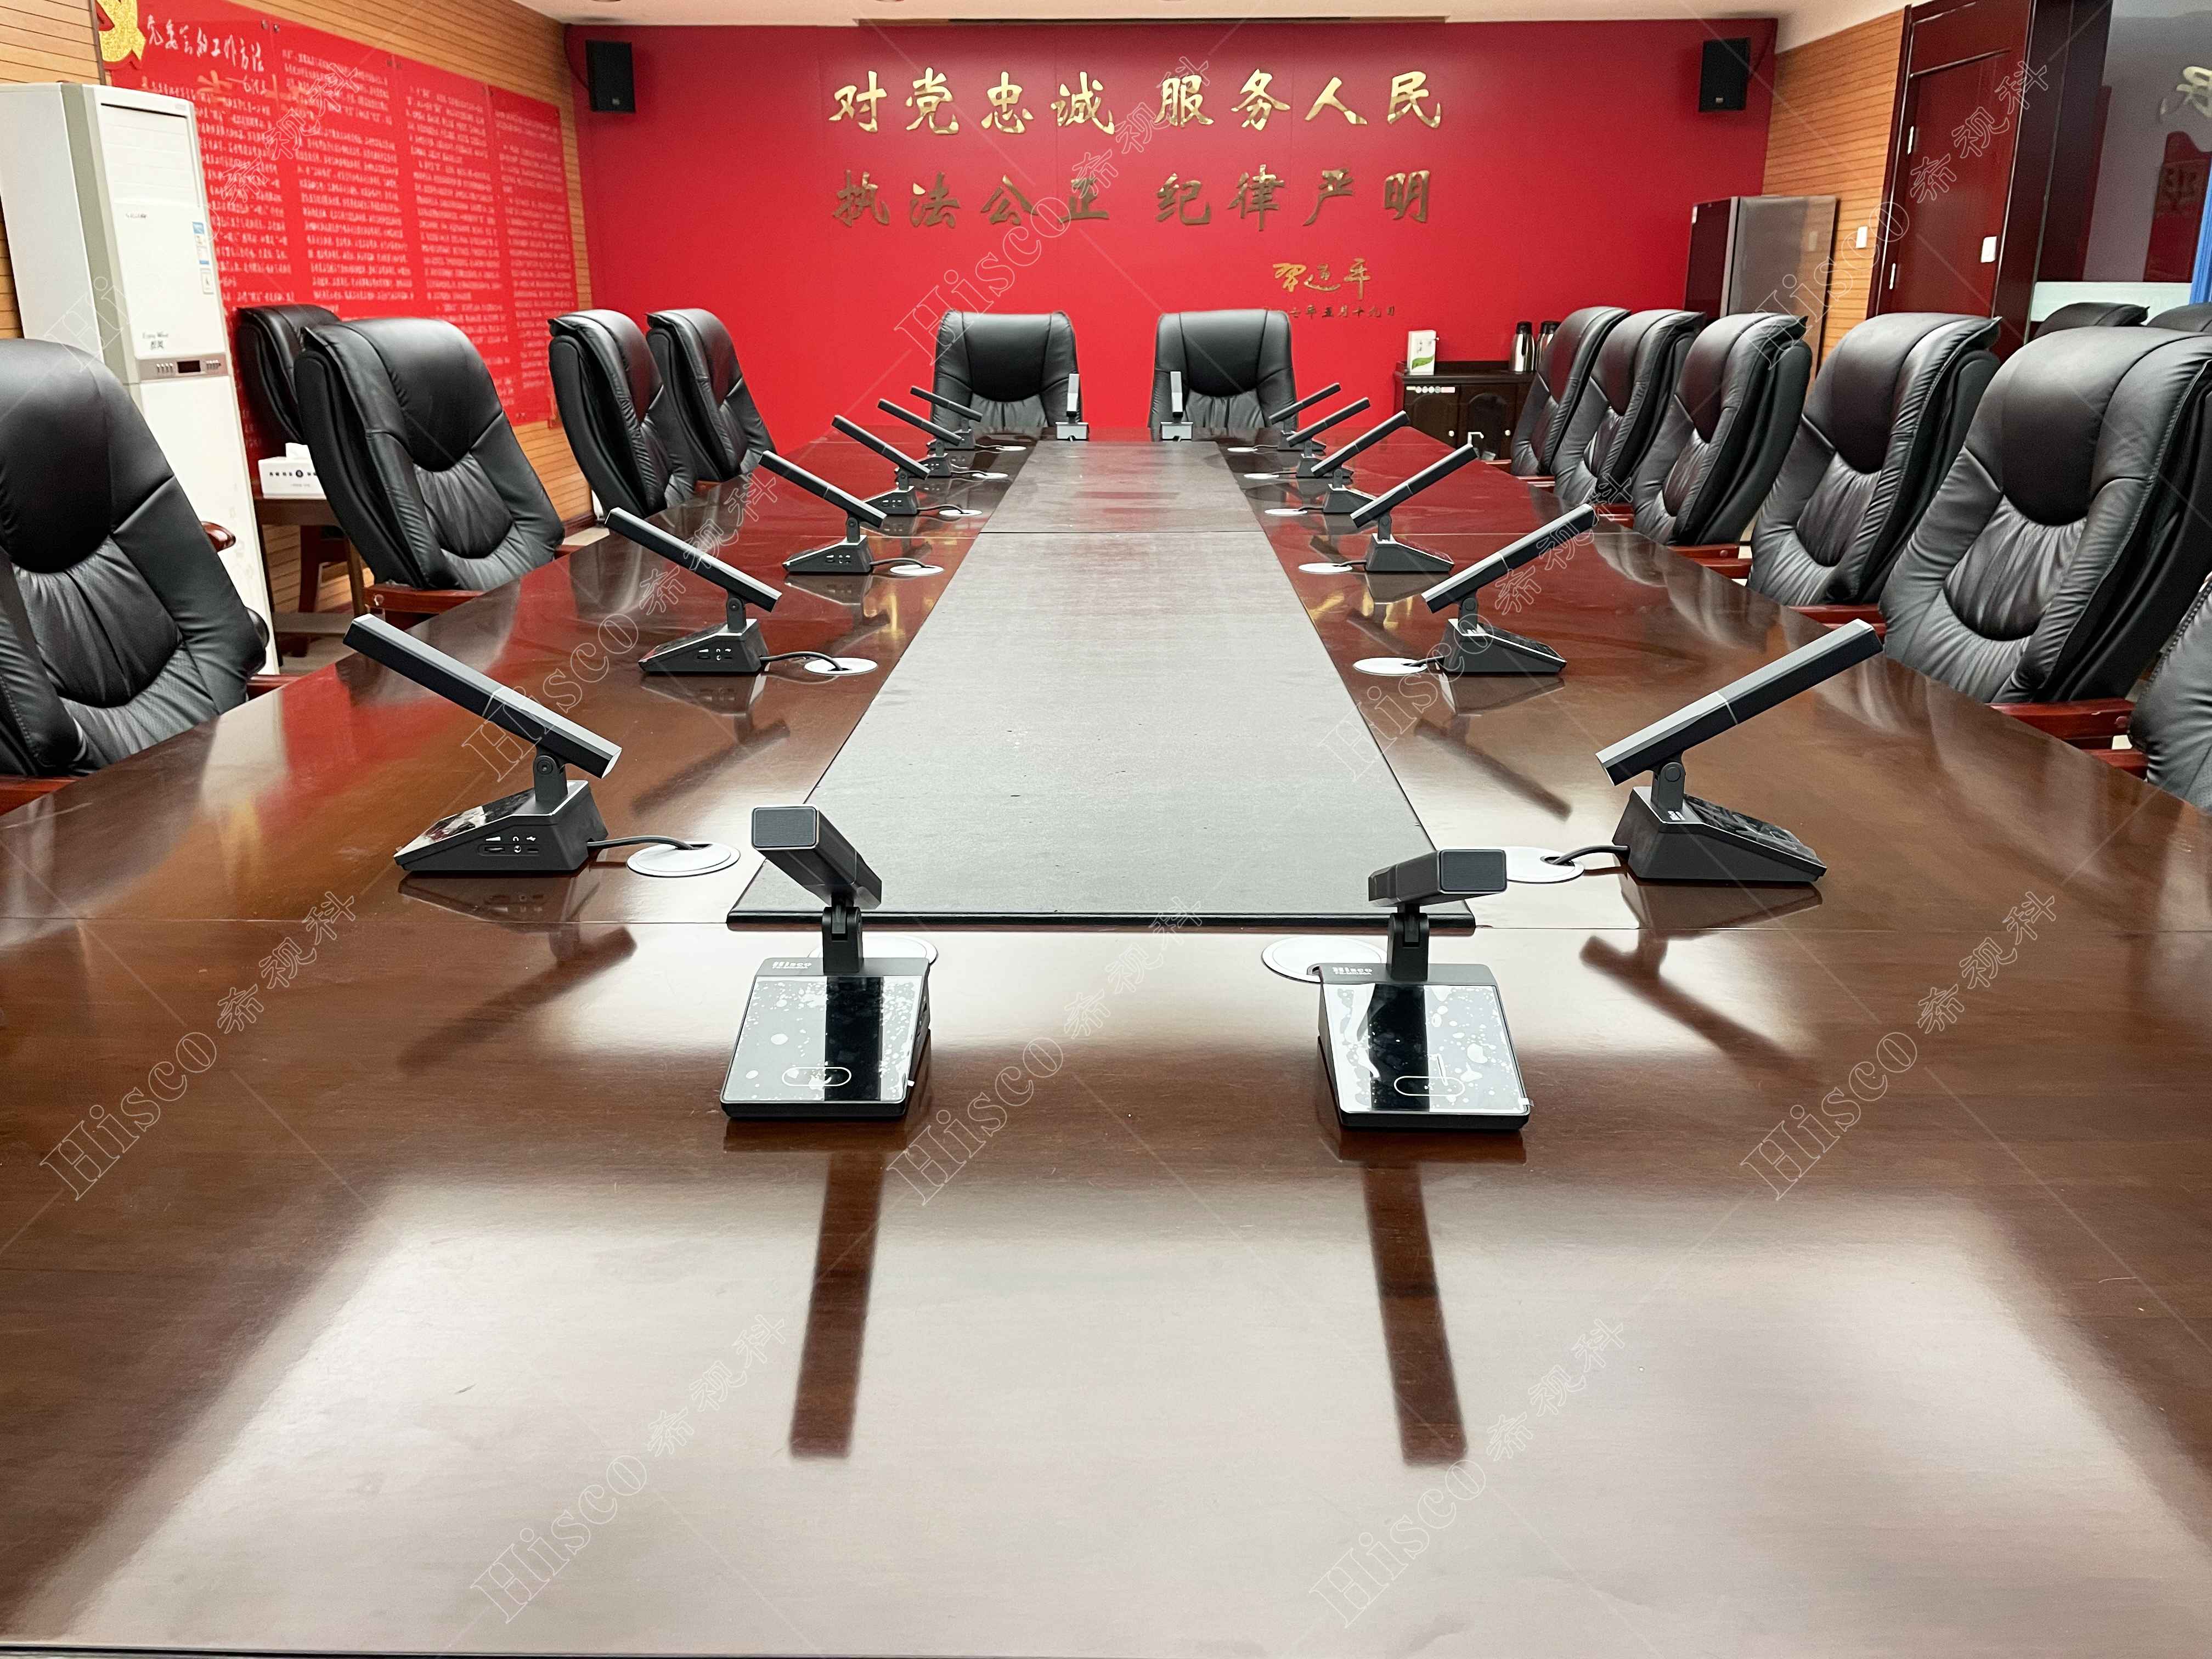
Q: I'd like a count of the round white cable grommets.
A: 14